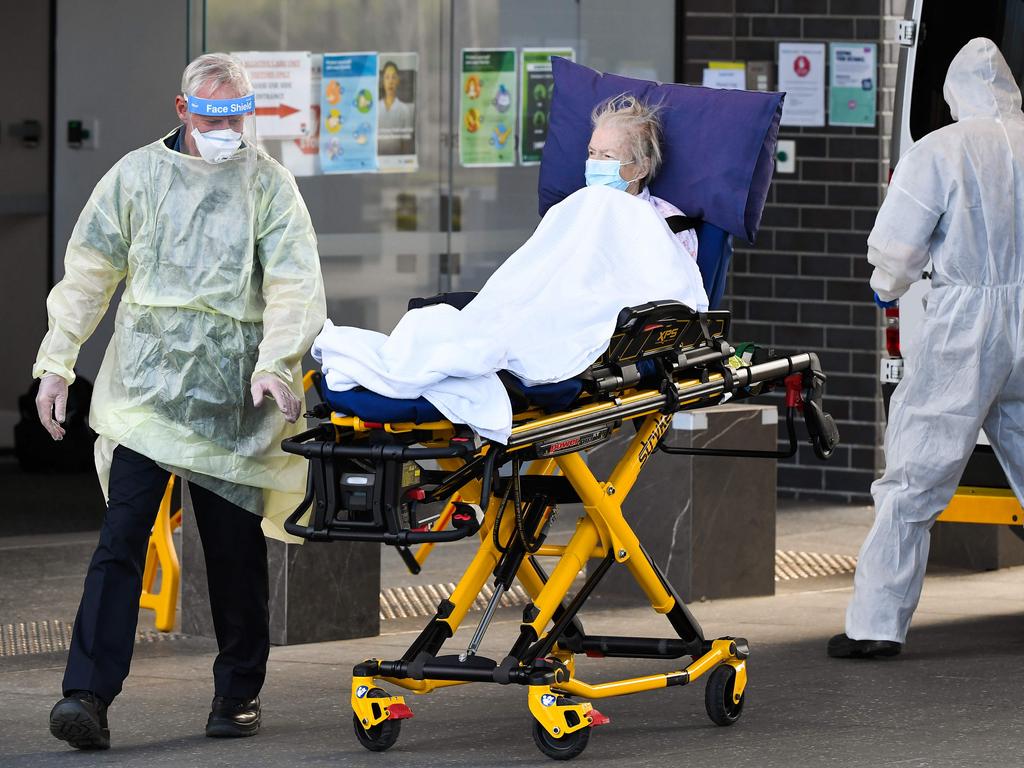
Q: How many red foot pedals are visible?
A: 2